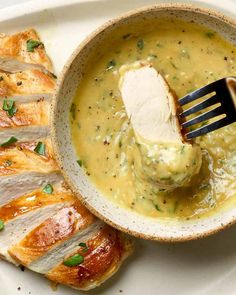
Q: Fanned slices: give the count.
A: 7